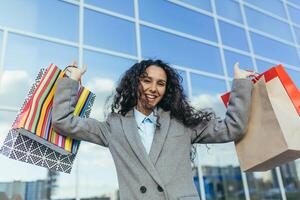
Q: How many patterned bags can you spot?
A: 2